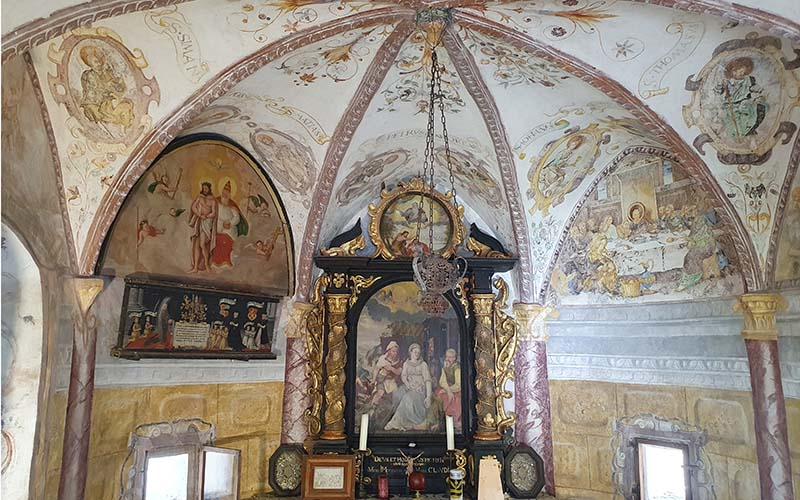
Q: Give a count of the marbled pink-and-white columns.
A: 4